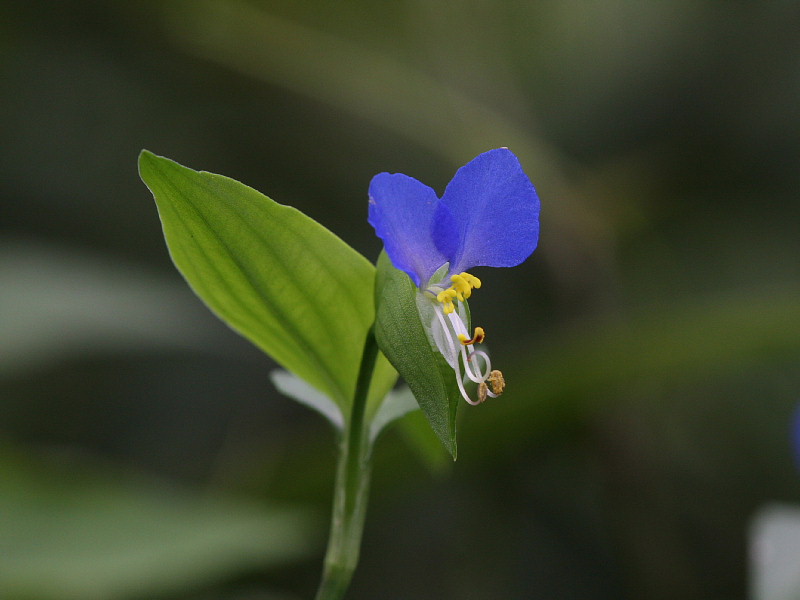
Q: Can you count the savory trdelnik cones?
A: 0